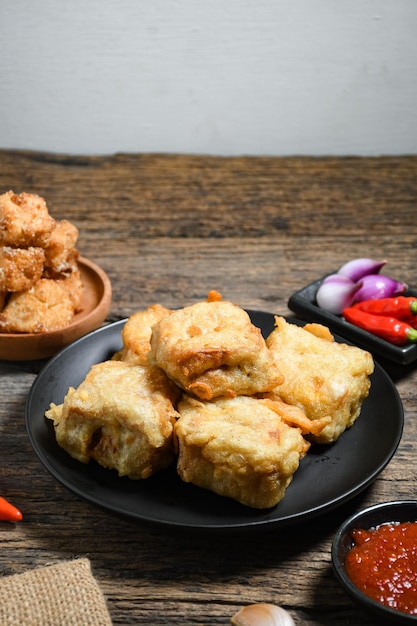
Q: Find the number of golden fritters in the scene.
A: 5